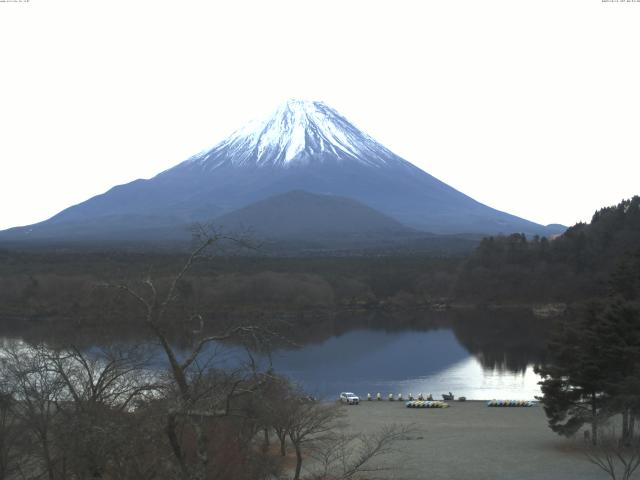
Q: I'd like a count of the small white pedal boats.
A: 7